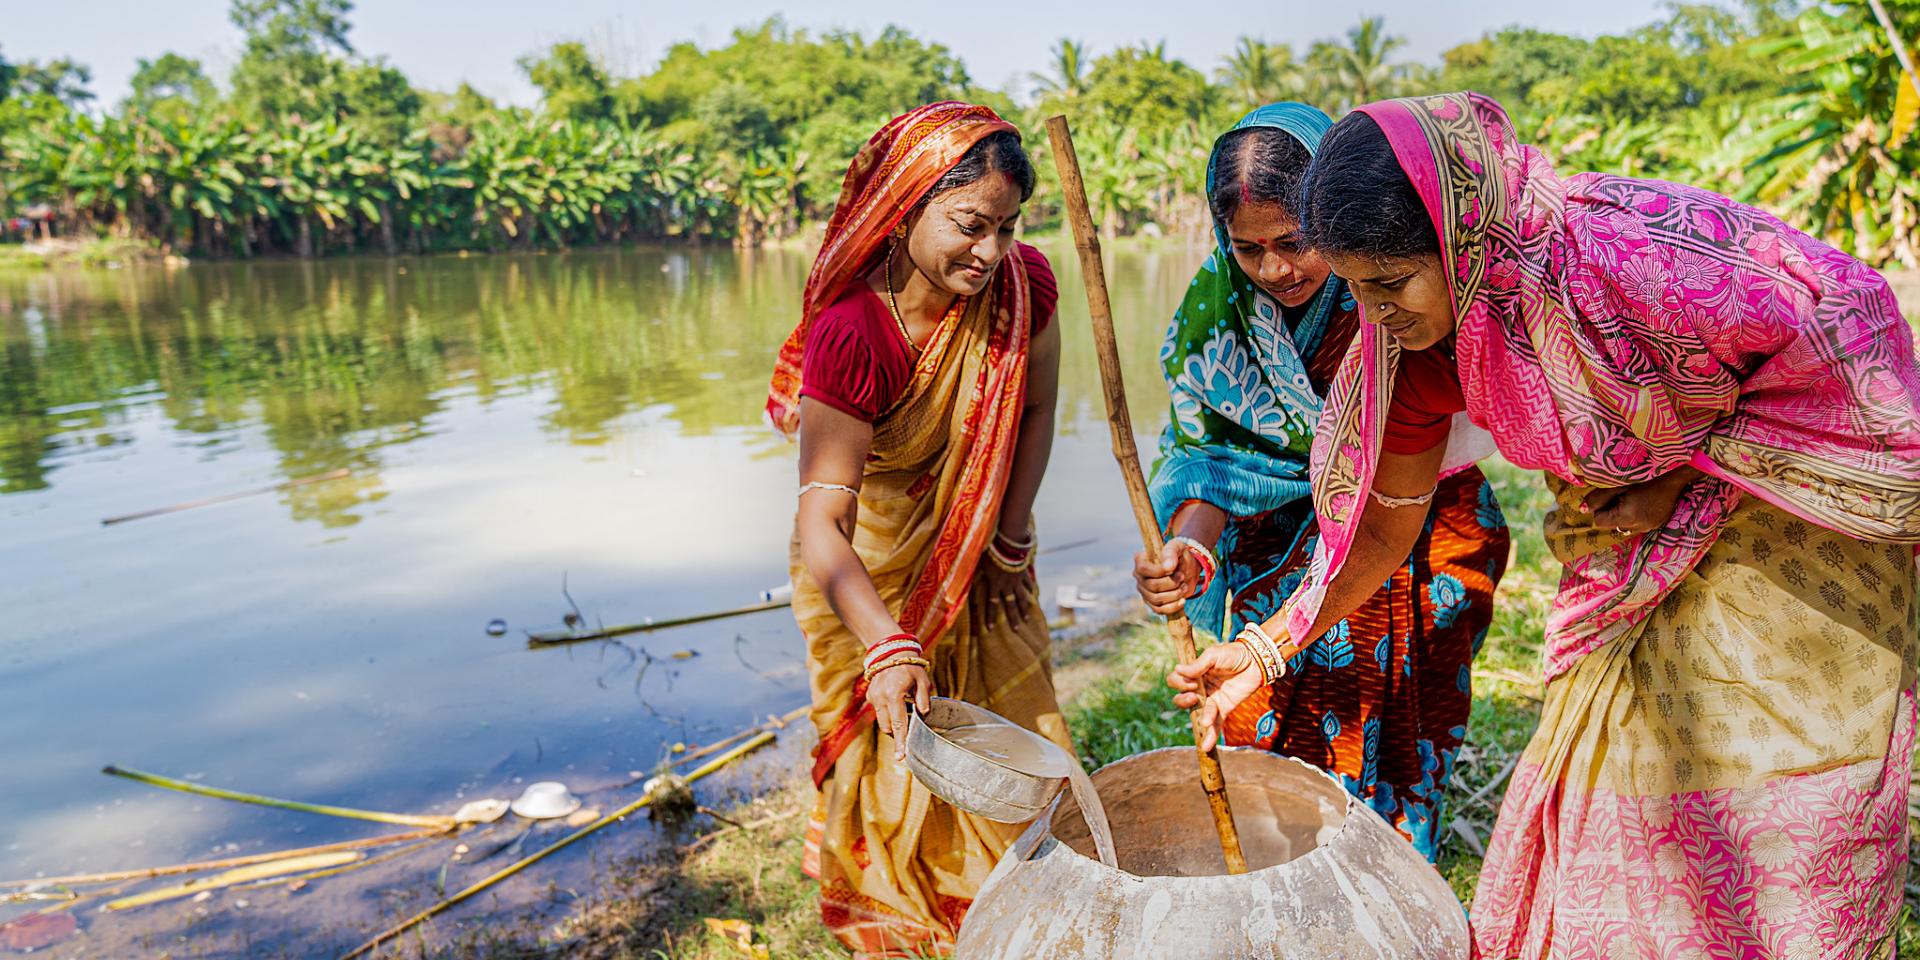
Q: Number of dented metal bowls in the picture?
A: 1